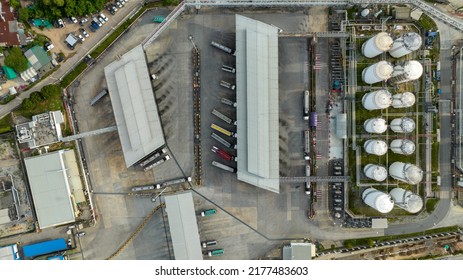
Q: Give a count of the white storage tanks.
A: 14